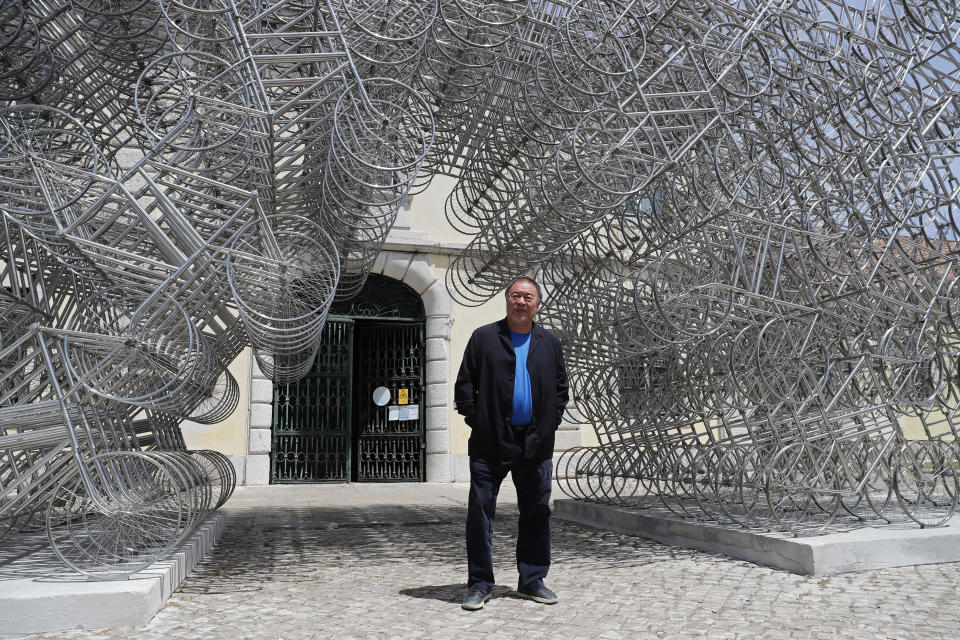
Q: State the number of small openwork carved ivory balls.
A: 0